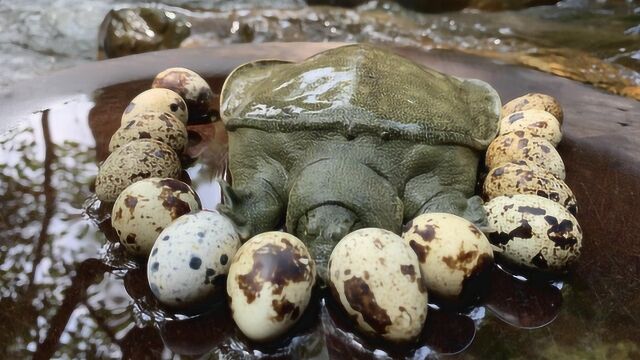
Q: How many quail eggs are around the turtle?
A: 14